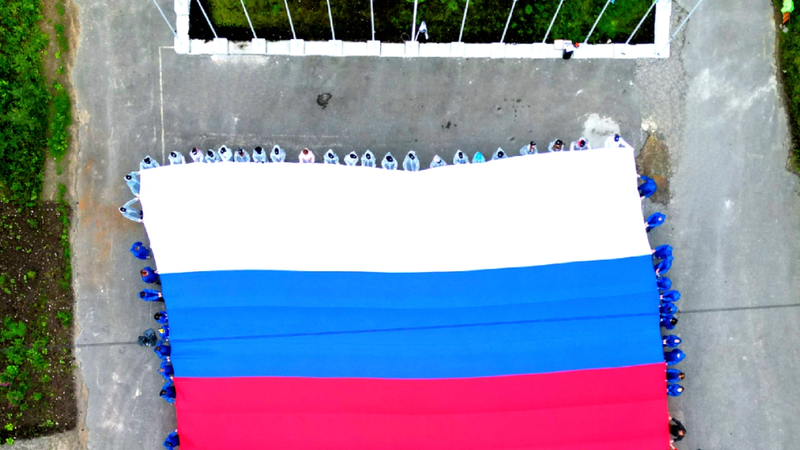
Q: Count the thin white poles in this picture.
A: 13